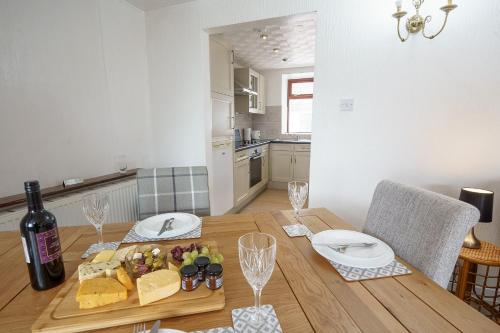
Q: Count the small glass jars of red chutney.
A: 3